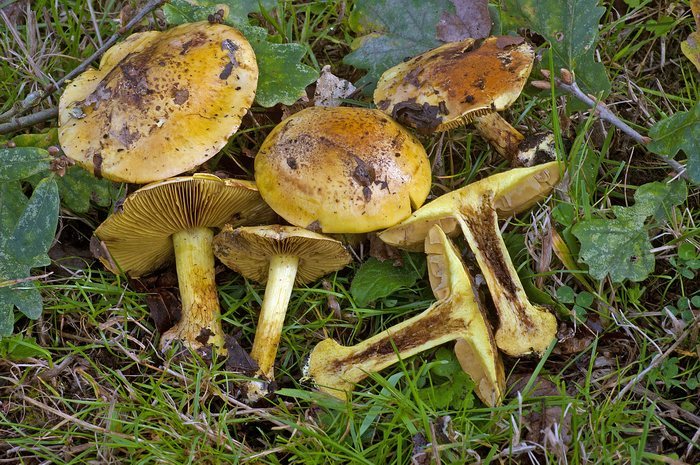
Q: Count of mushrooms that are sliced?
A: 2